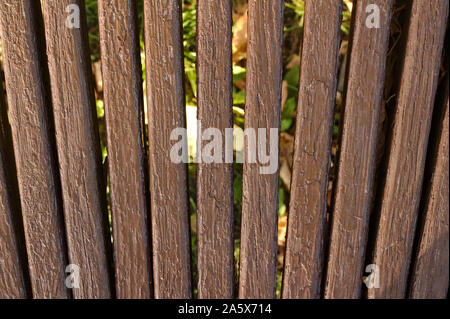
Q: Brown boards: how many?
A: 11